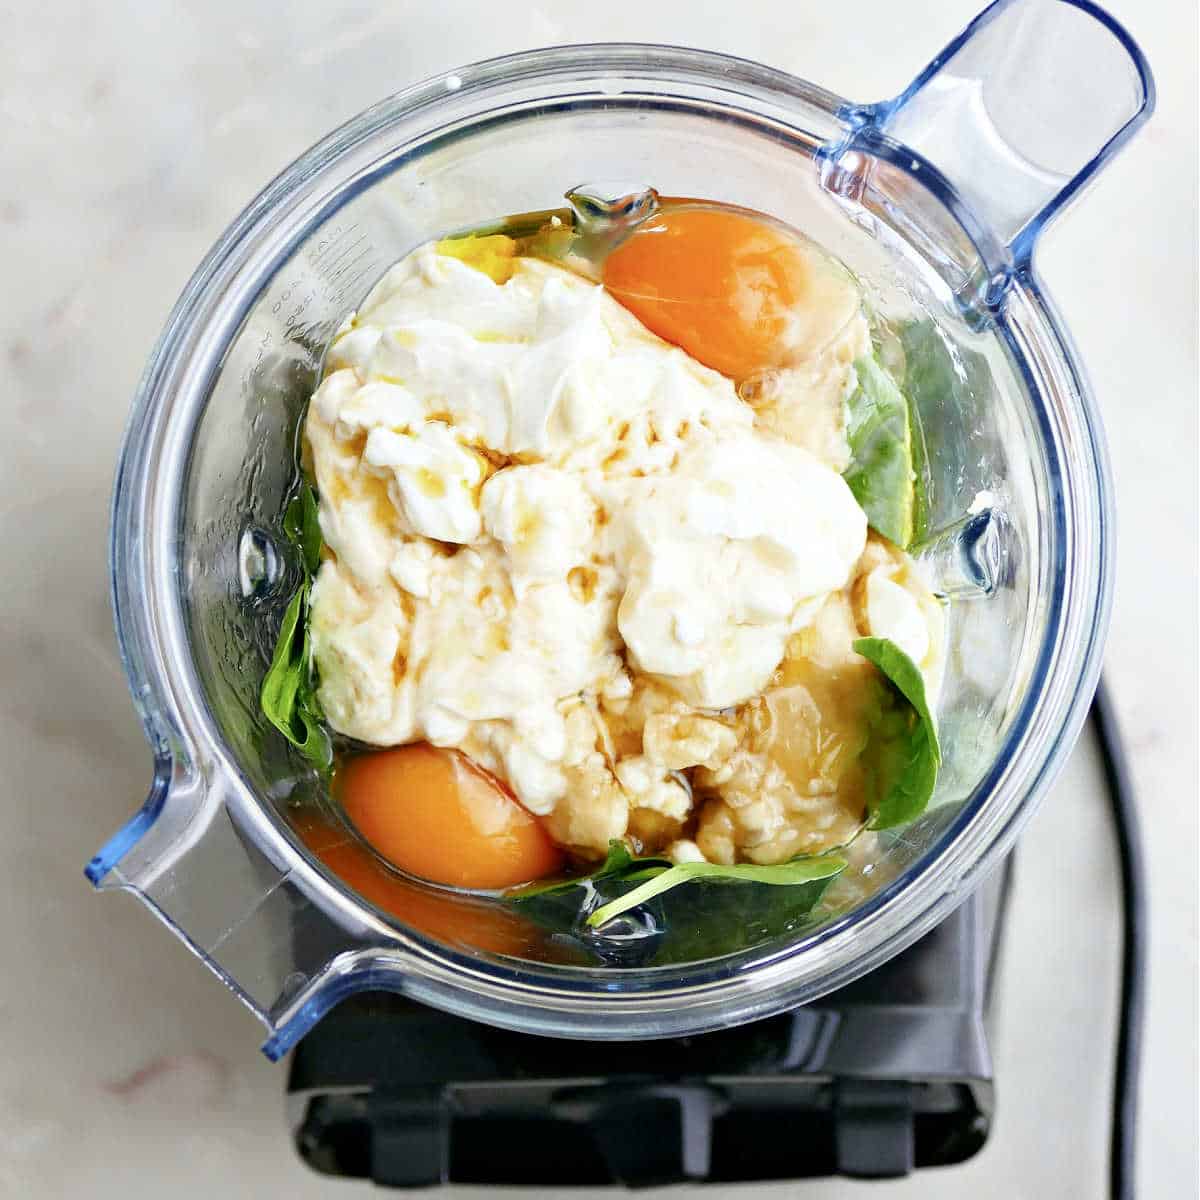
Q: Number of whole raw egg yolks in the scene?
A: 2